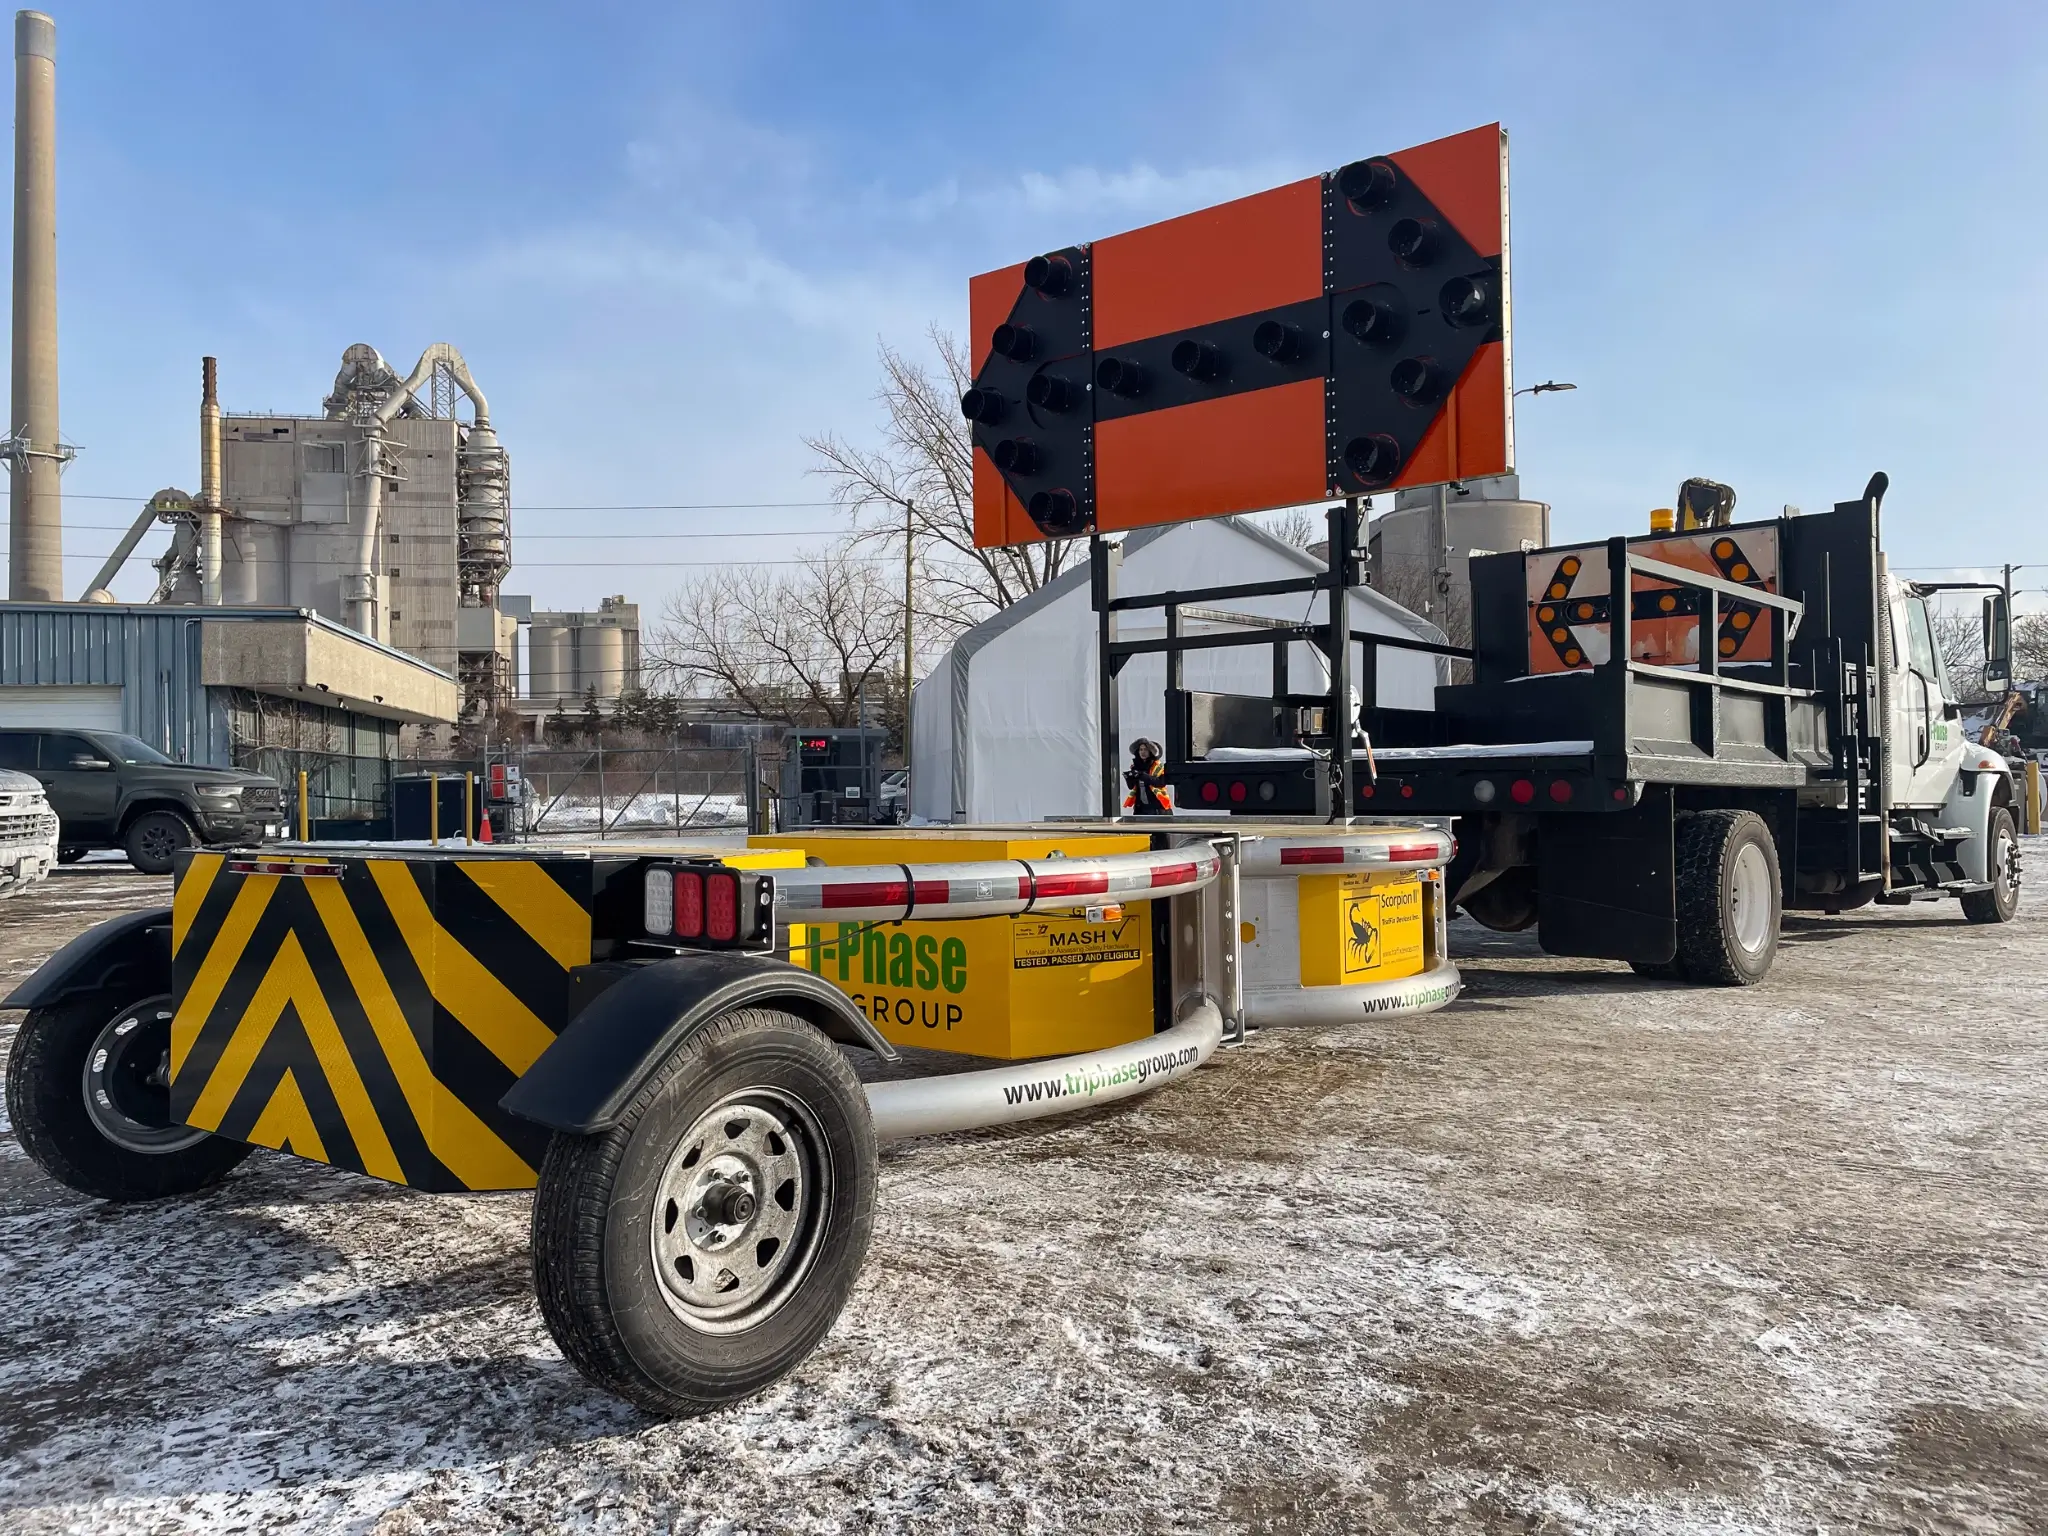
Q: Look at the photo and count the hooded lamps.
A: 15